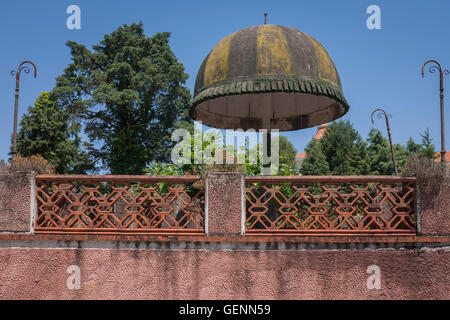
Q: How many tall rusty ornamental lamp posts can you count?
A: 3